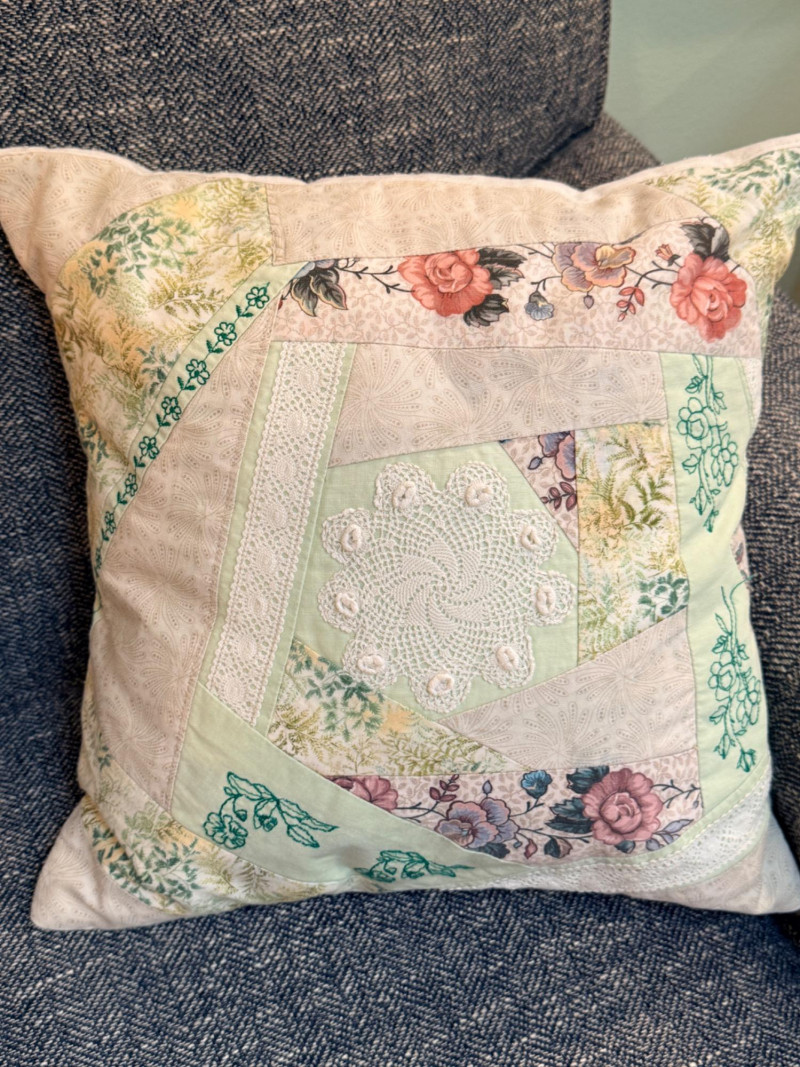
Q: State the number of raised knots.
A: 9